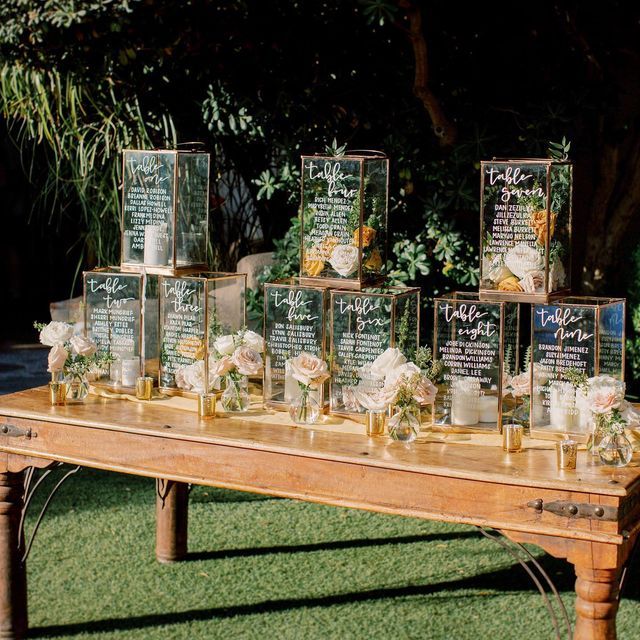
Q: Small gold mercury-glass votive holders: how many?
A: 6